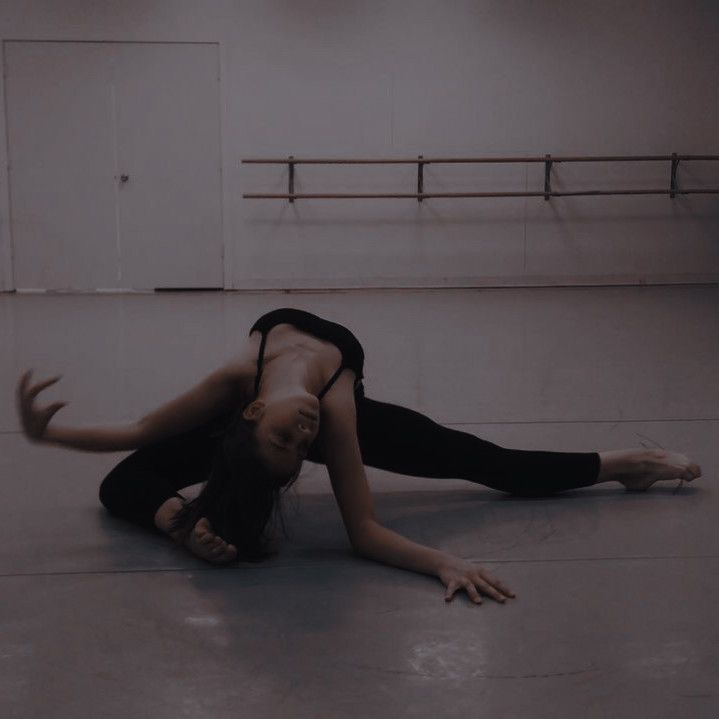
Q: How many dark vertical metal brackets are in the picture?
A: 4